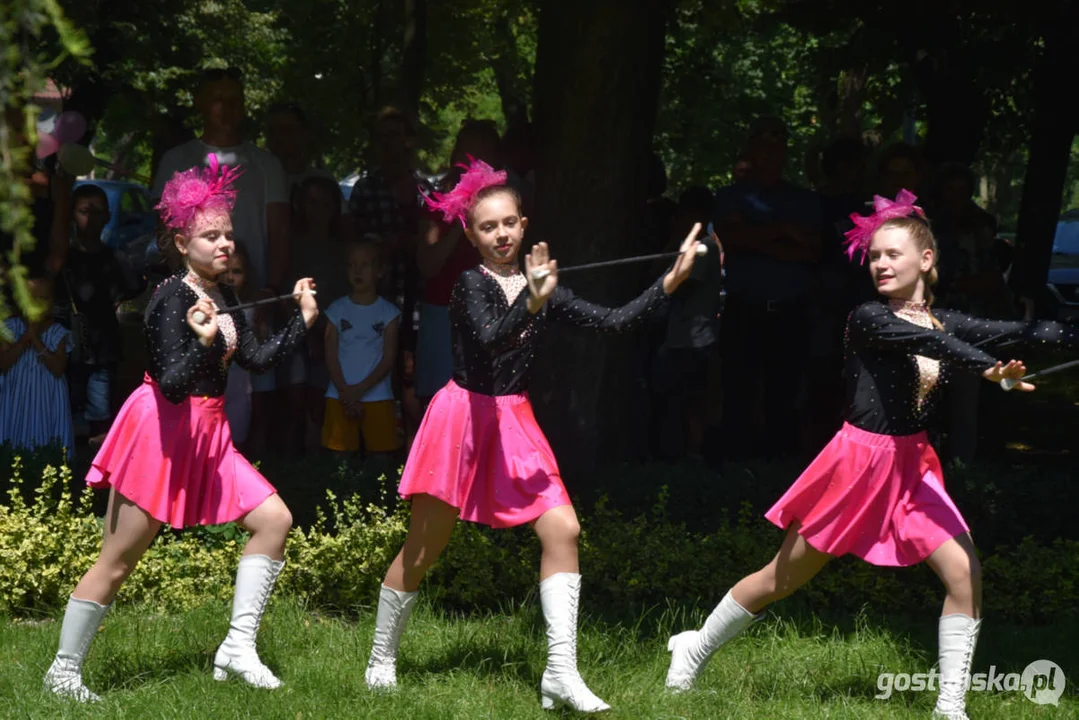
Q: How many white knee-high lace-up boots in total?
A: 6